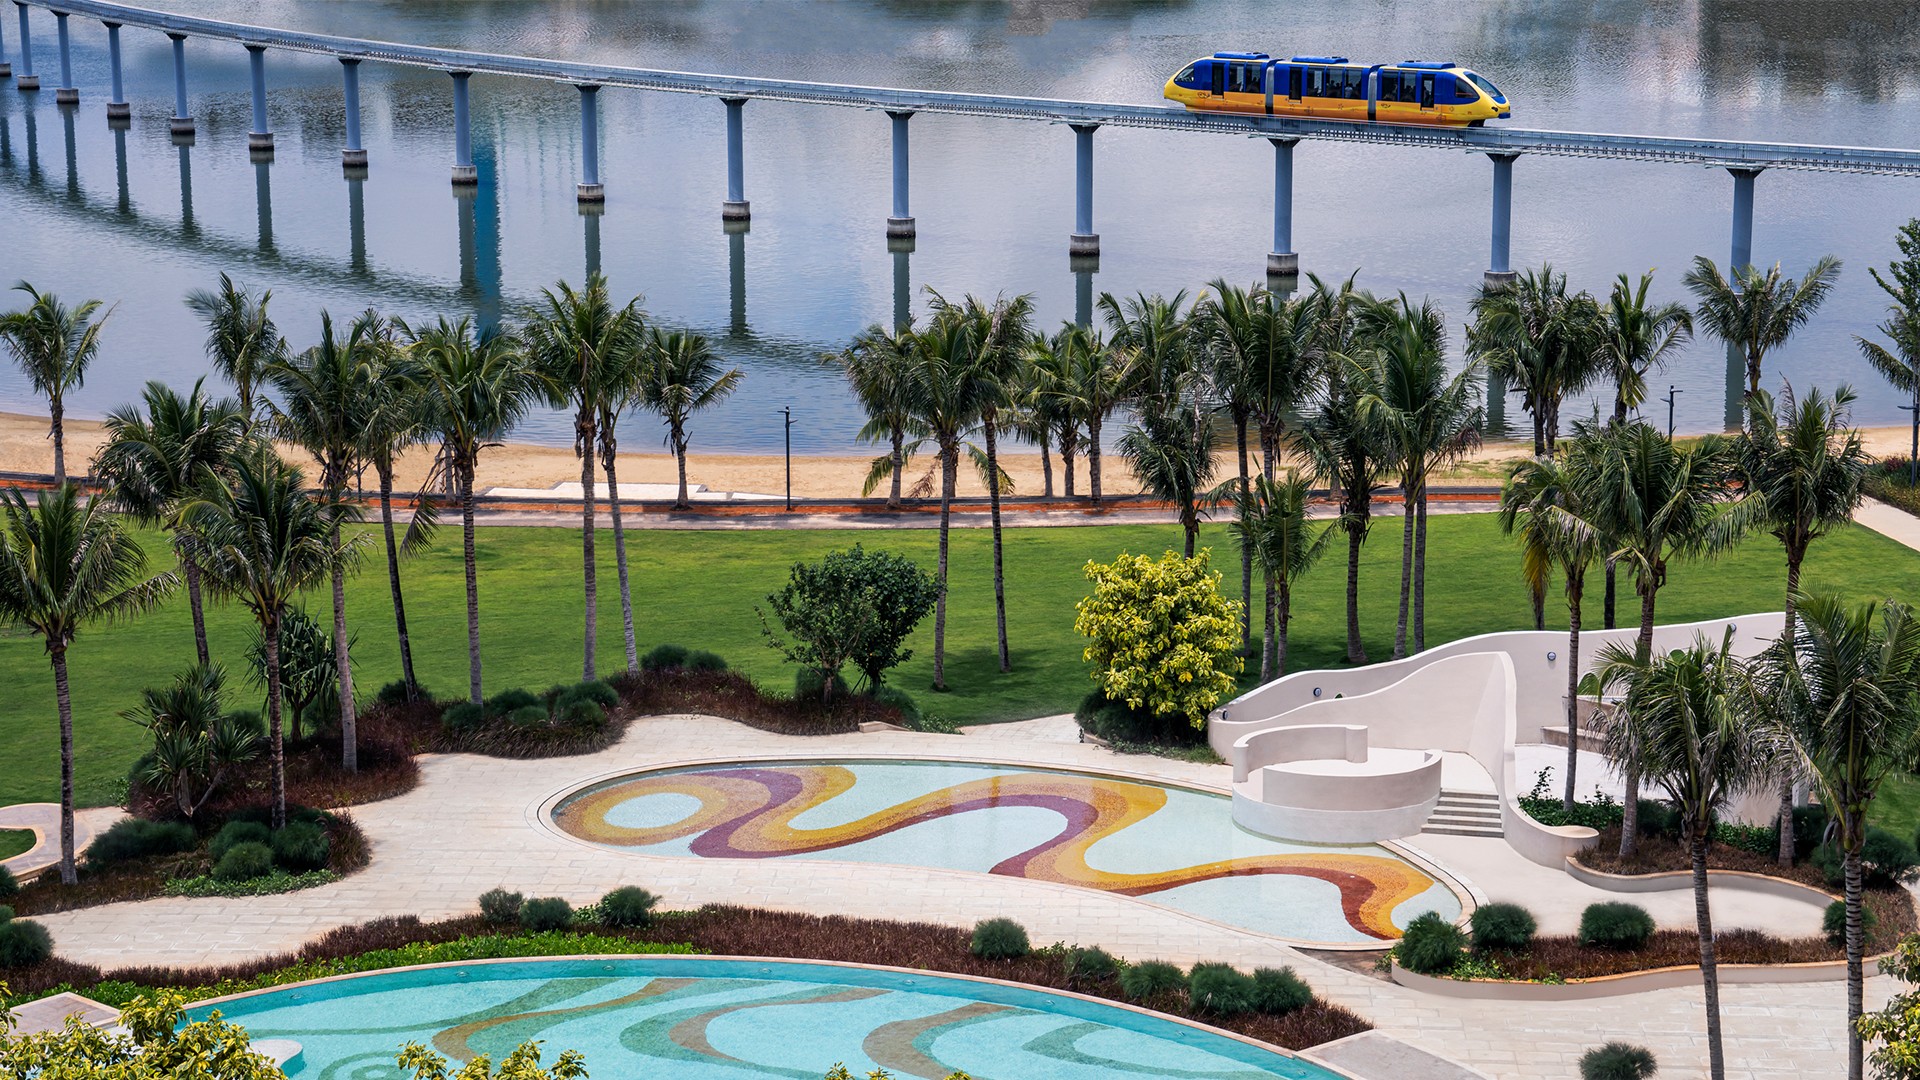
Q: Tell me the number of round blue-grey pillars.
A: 15